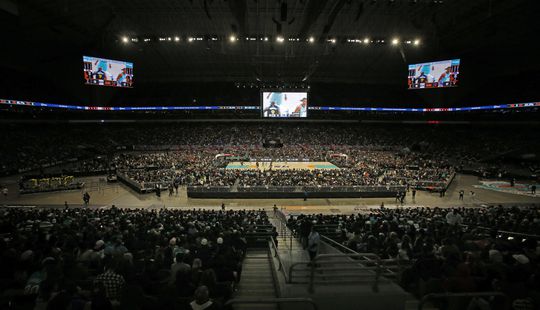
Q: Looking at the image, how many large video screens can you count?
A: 3